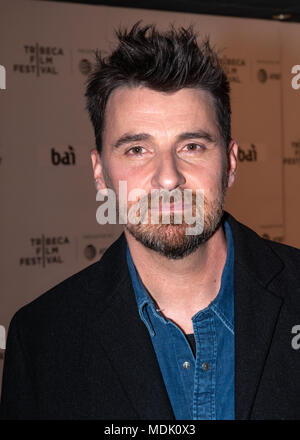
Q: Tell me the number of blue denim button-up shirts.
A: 1